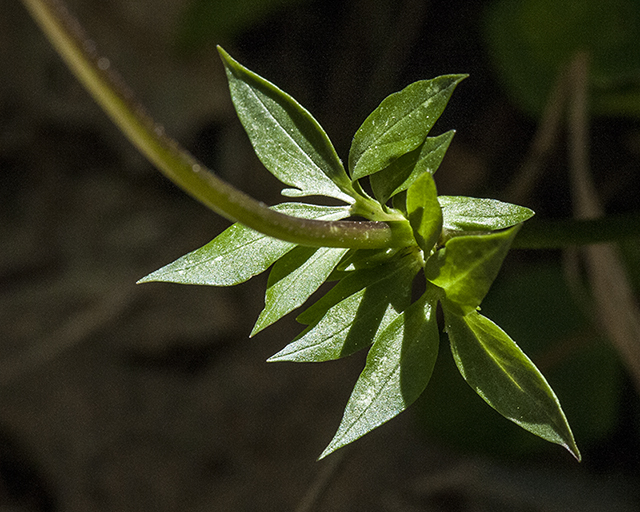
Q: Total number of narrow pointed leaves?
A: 11